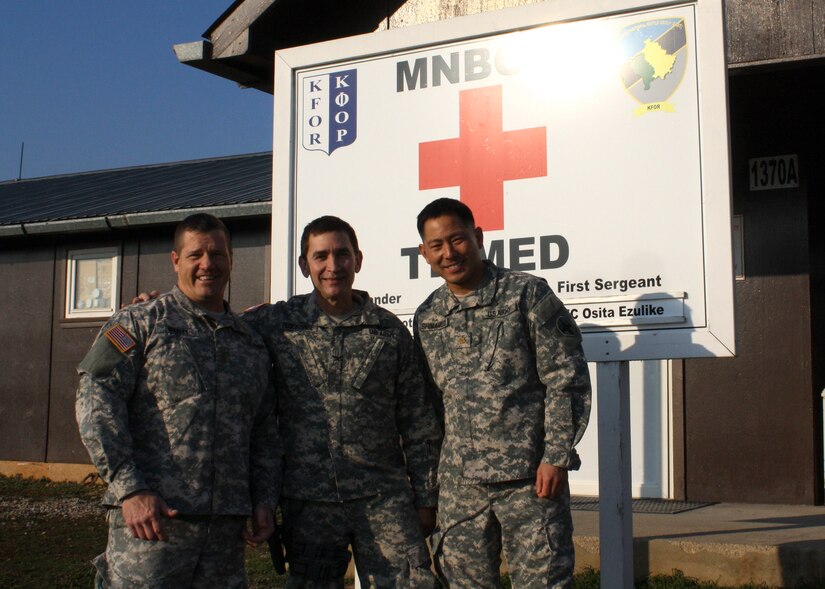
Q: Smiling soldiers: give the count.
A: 3